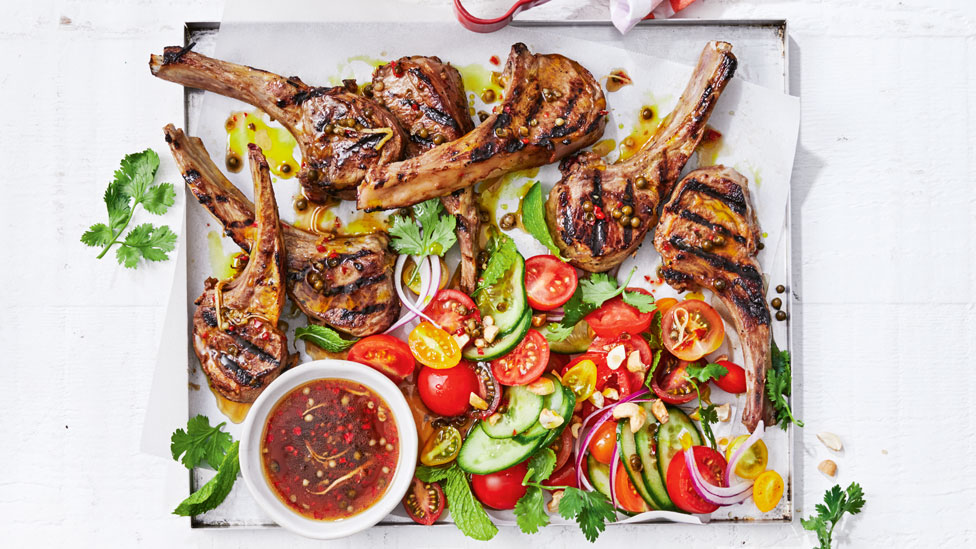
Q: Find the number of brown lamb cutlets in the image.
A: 7